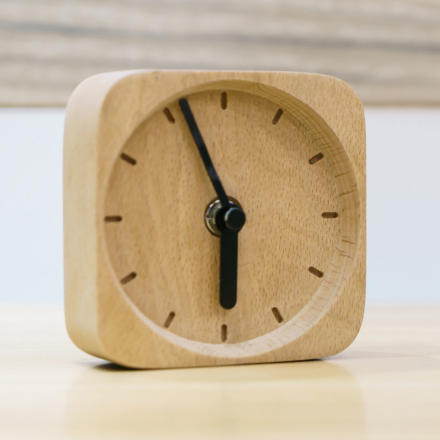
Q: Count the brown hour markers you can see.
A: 12